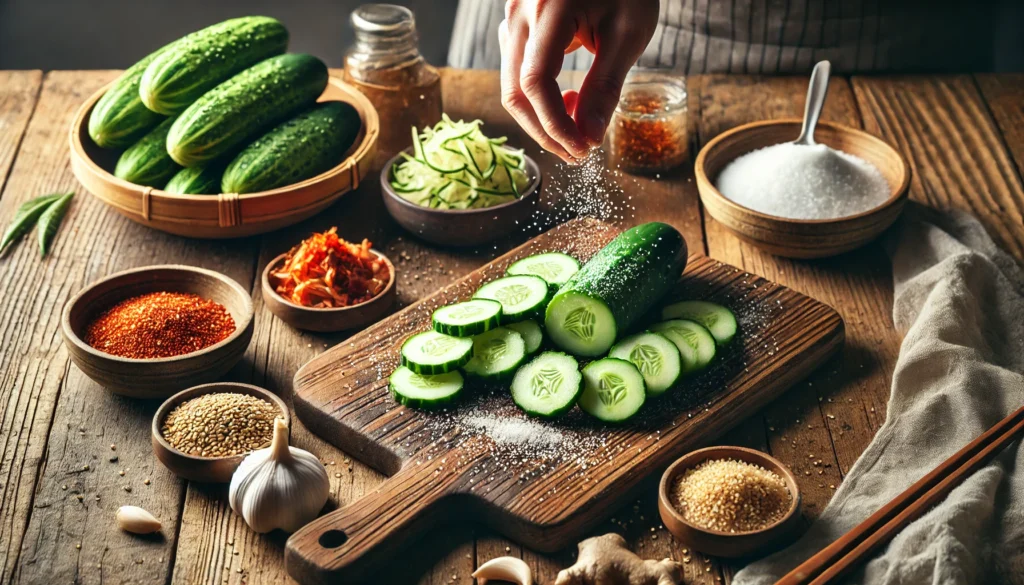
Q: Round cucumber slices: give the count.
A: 12